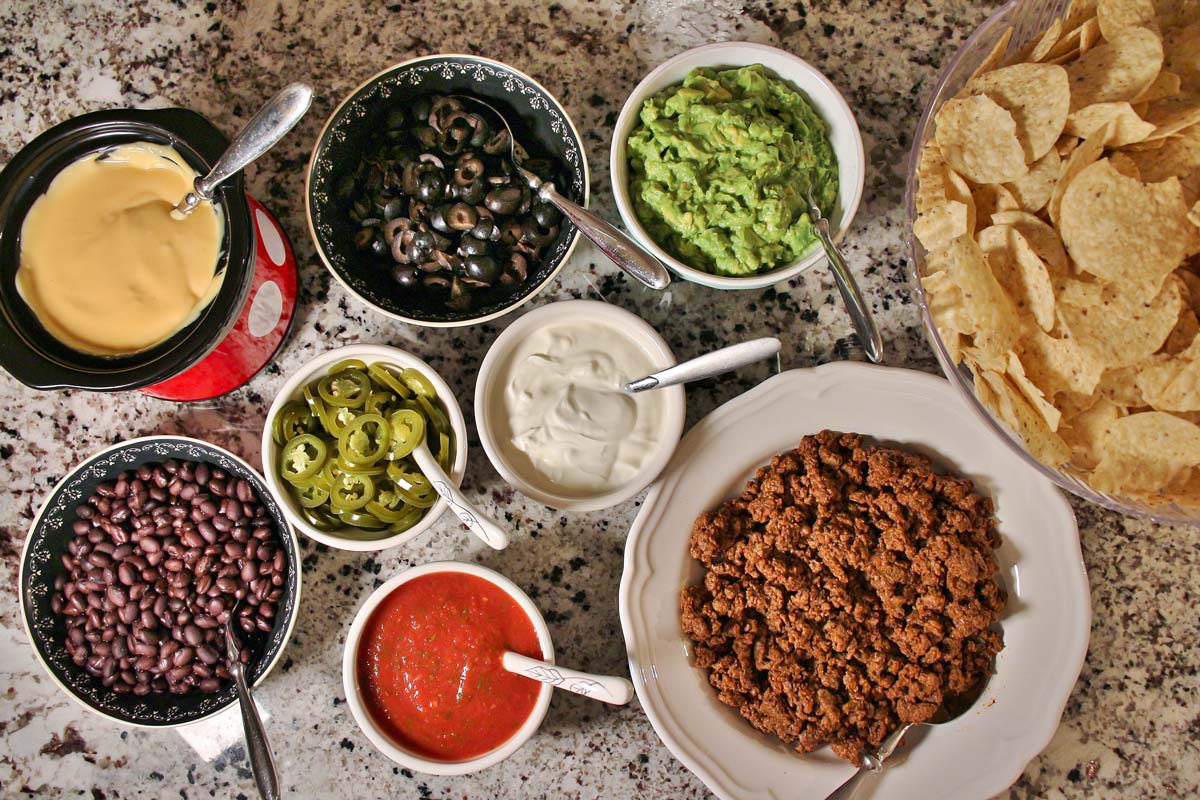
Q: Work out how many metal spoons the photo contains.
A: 6